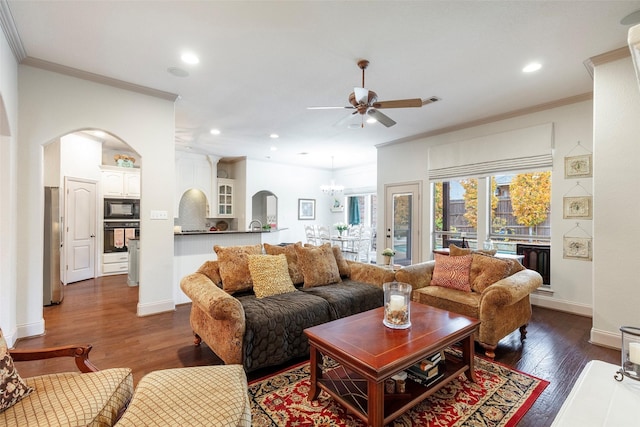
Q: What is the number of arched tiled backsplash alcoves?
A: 1